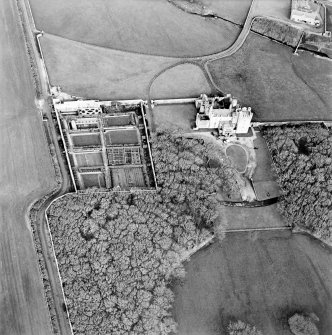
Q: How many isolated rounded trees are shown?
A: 2